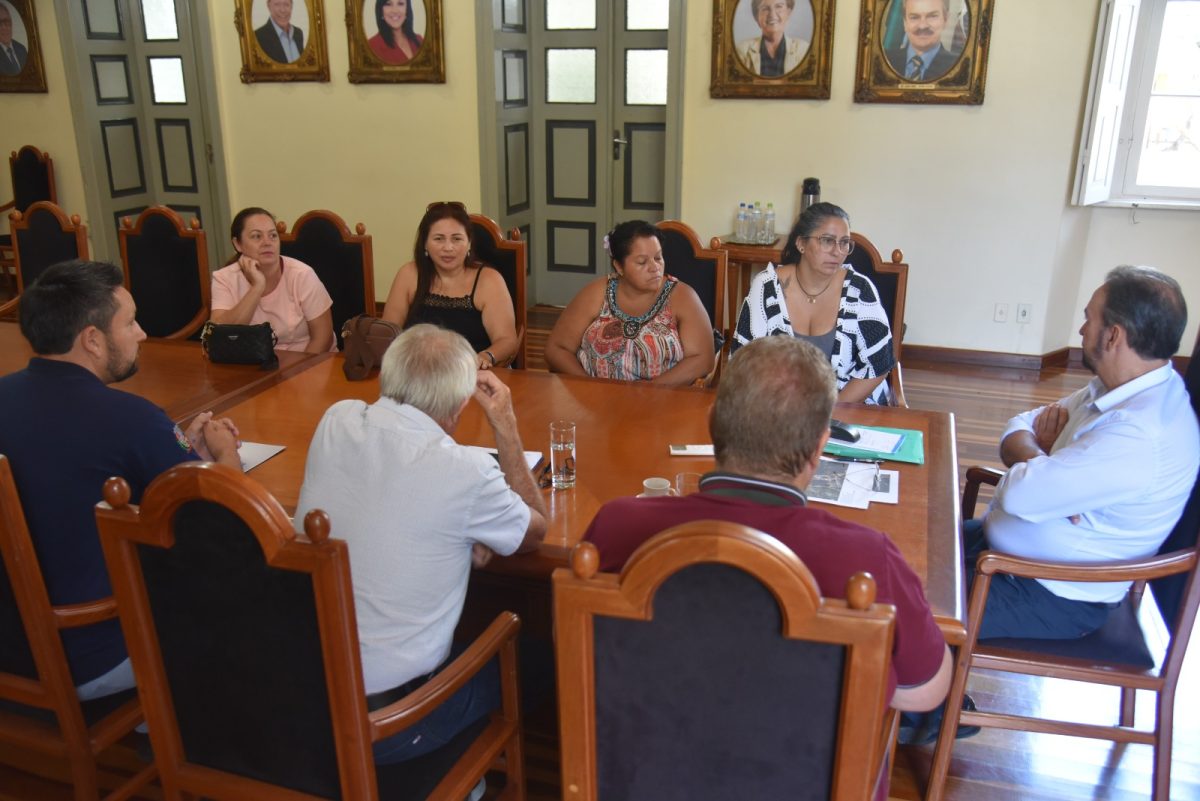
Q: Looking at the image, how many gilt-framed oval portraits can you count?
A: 5